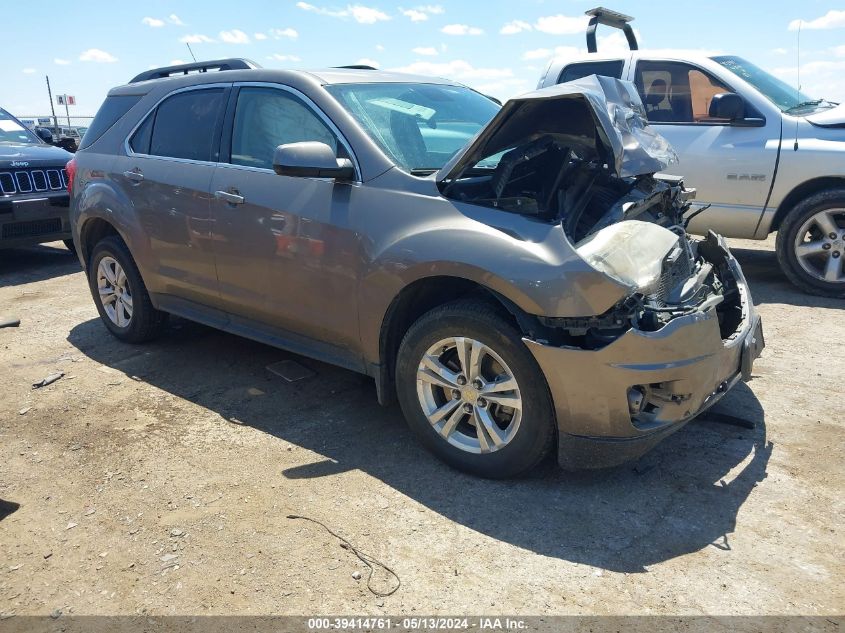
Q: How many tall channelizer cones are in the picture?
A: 0